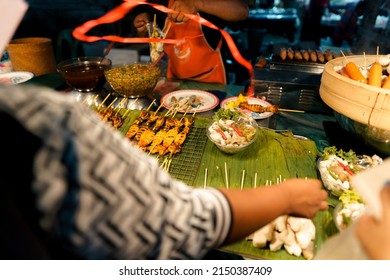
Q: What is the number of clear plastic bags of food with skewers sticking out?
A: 1